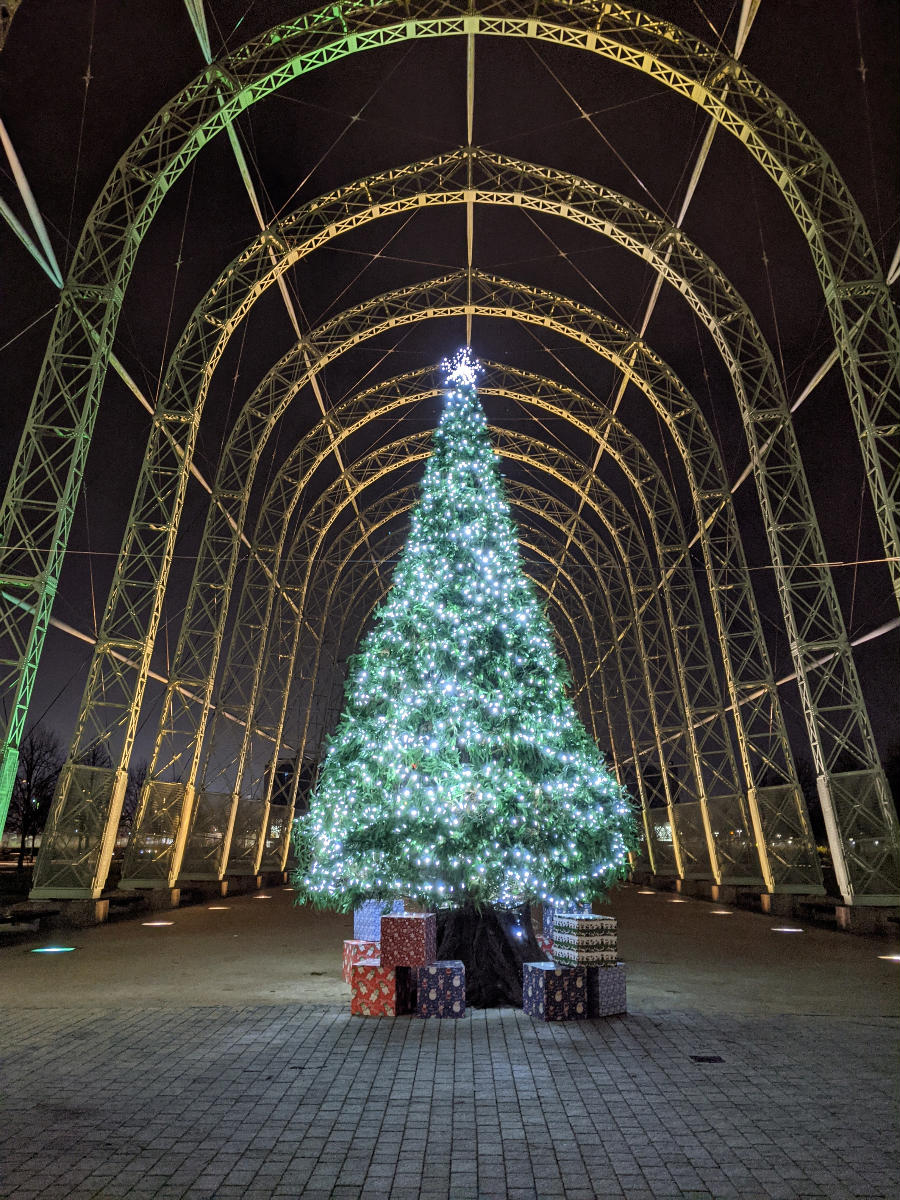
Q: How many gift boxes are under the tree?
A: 10